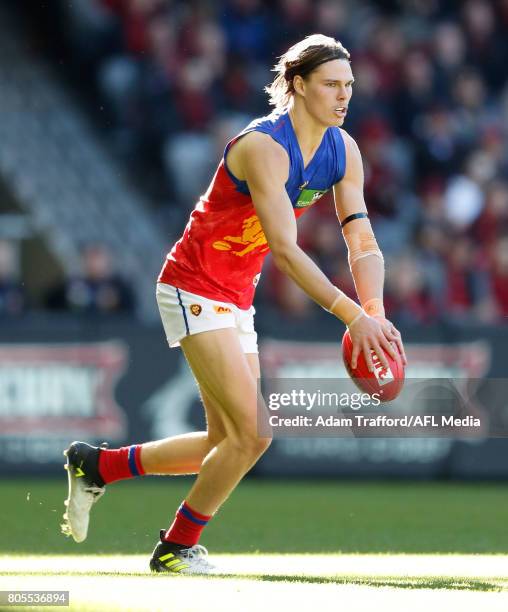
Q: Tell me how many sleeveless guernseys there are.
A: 1